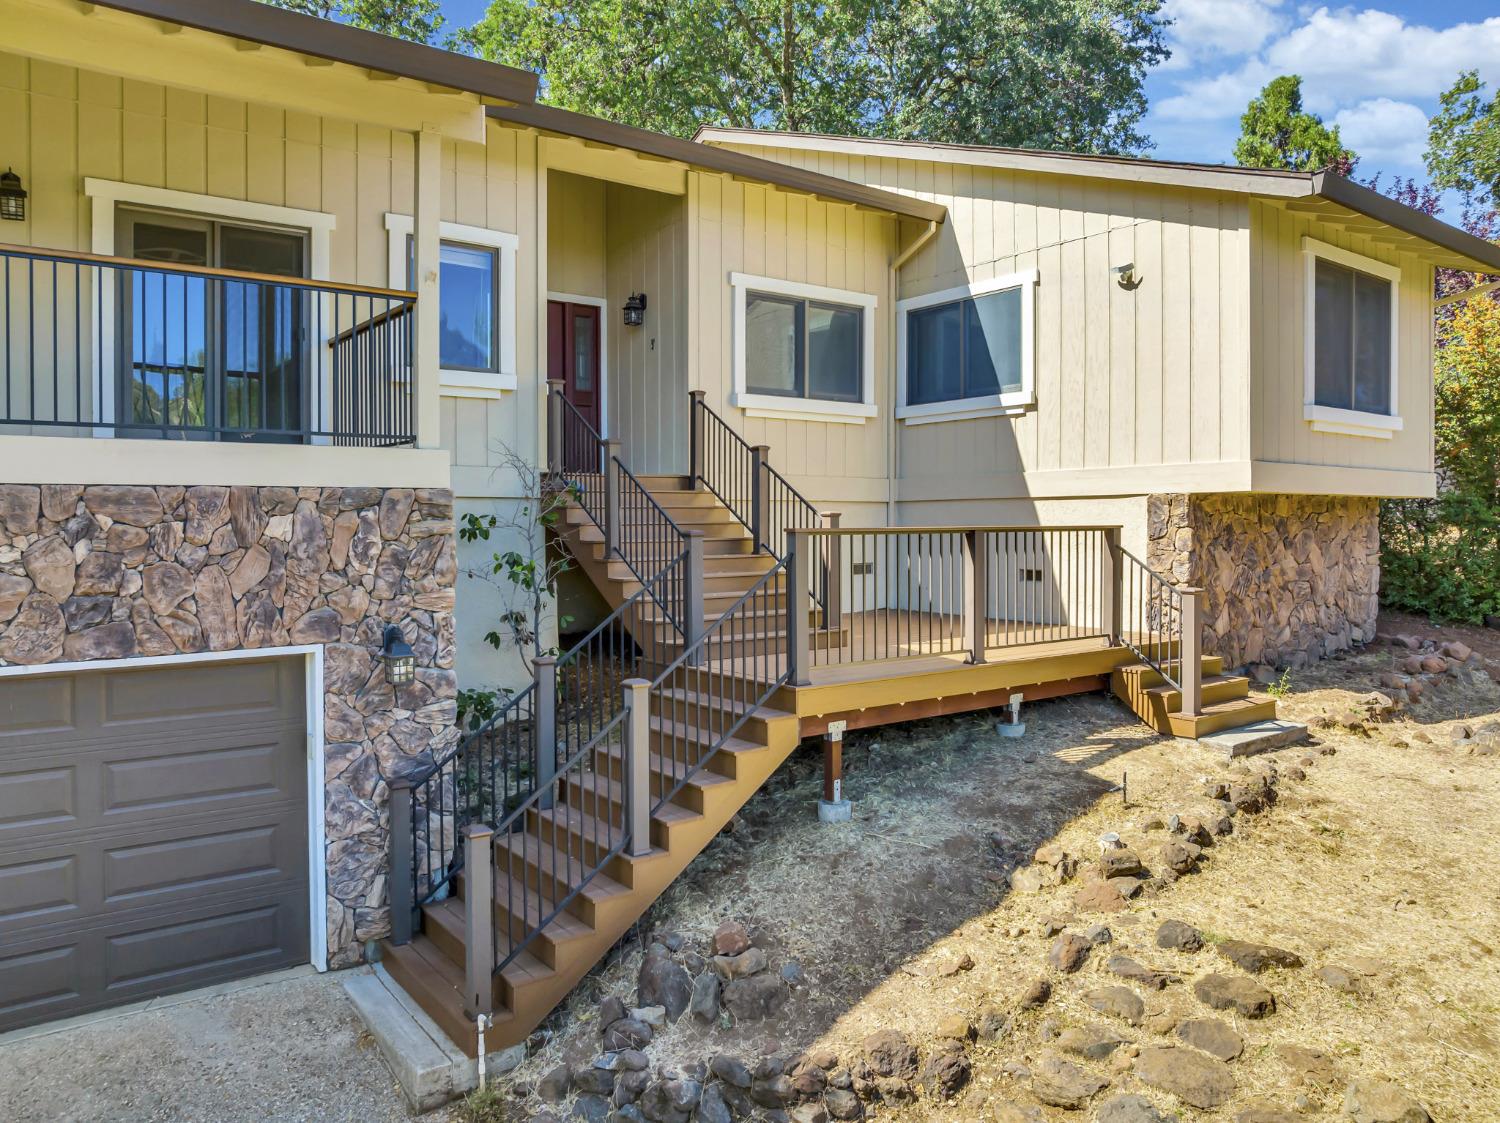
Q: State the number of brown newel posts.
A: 14